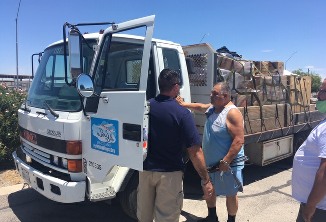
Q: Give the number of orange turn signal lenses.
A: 2